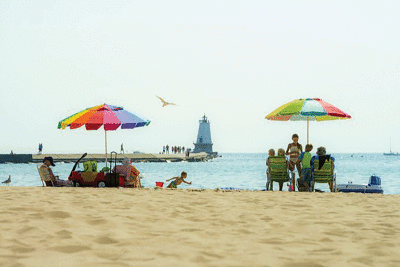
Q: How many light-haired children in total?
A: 2